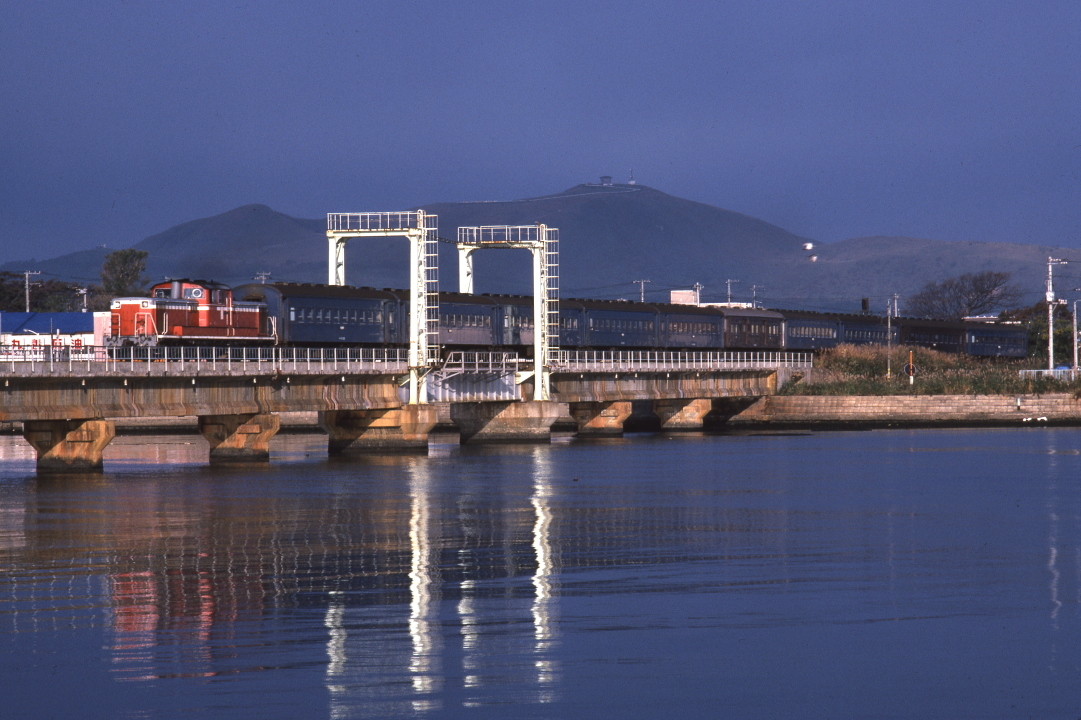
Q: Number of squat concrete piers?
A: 6